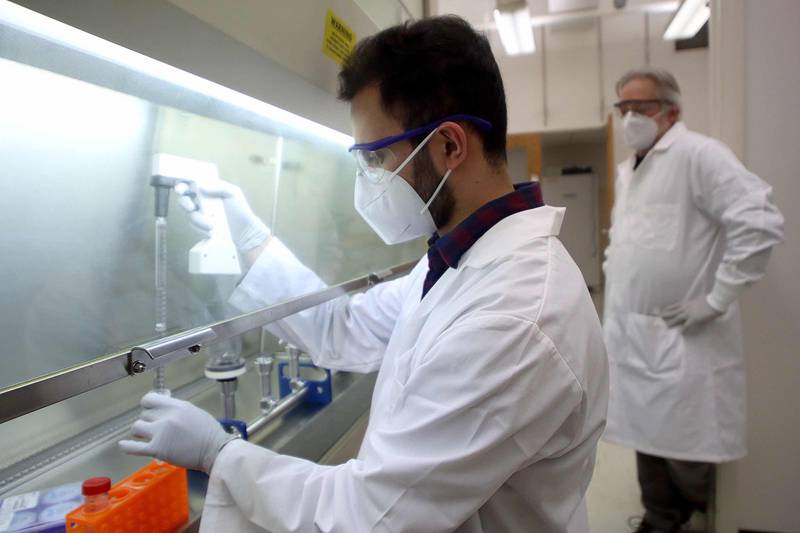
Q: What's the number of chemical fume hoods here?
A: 1